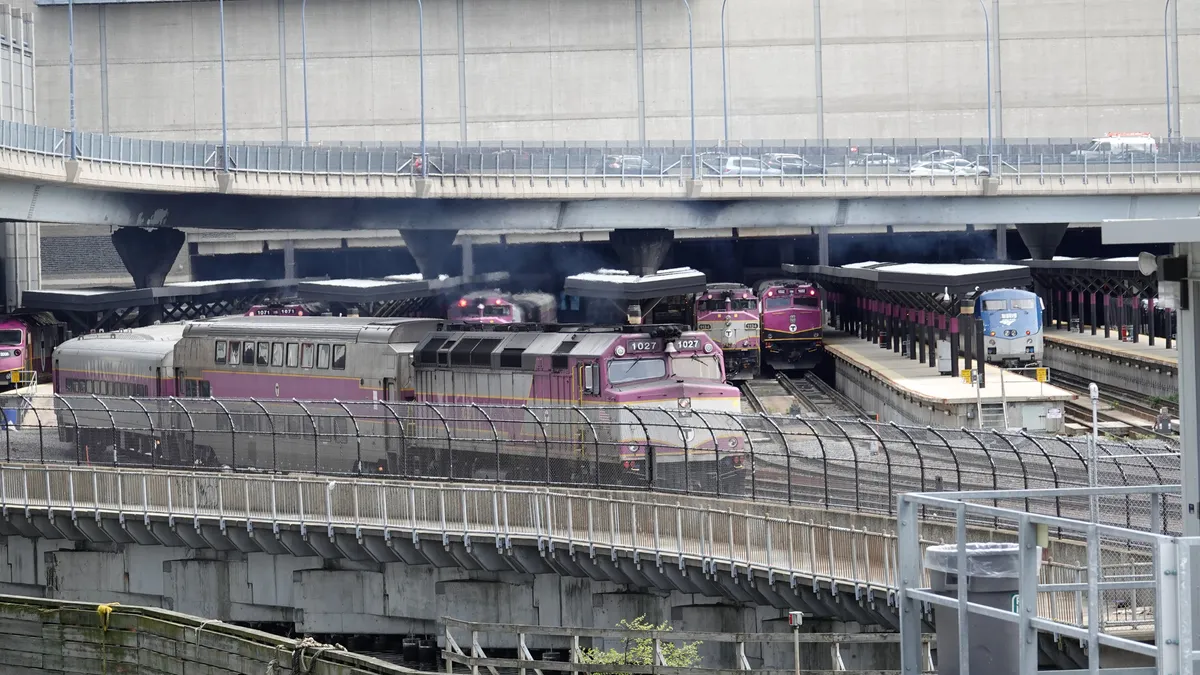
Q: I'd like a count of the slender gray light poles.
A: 8